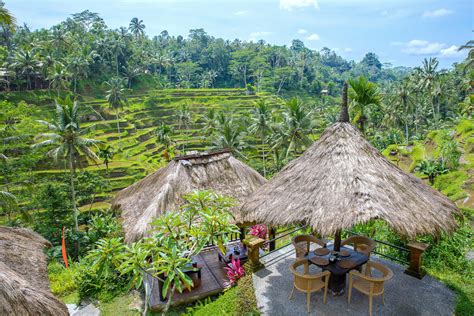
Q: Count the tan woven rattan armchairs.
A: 4